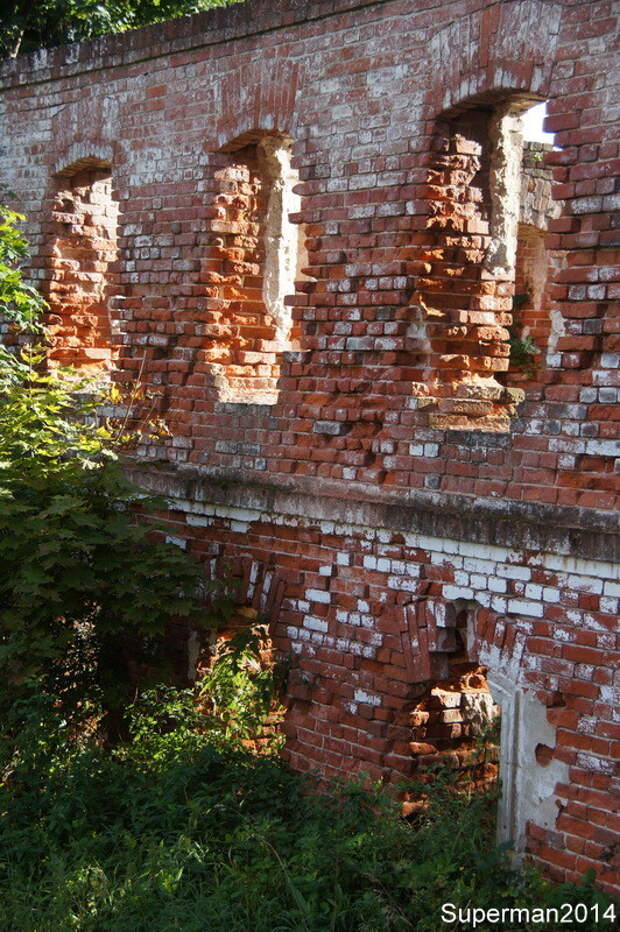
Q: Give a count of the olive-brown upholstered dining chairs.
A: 0